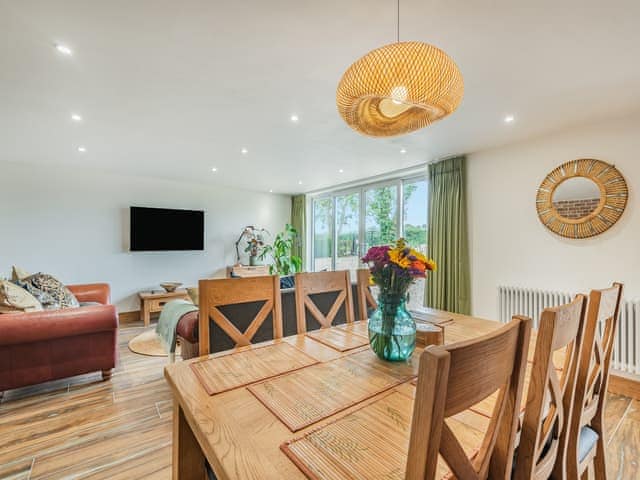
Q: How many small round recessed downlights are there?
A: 11